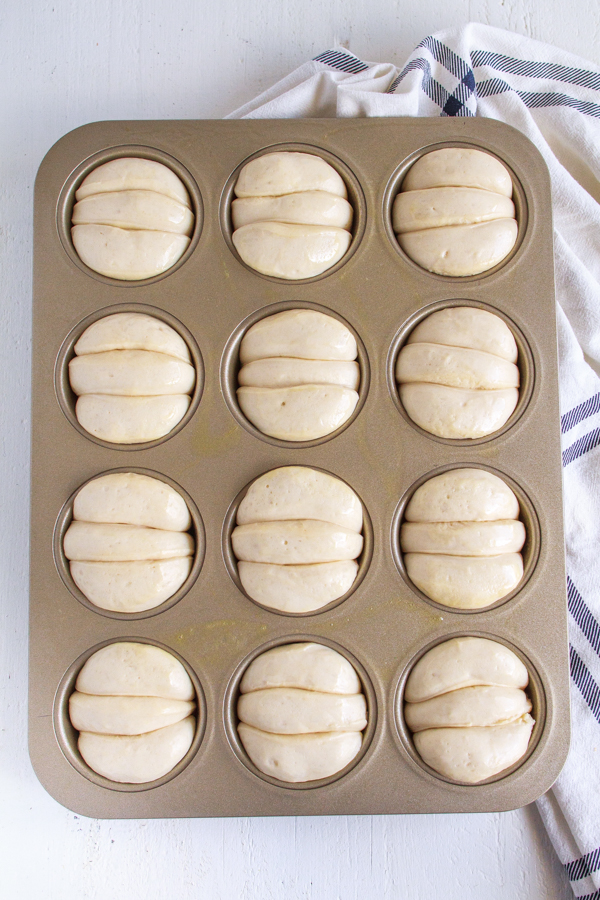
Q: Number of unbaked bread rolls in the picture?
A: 12